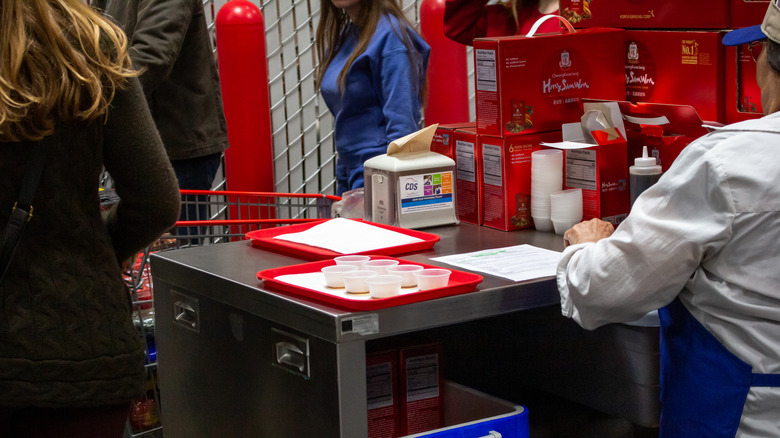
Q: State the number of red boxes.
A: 12